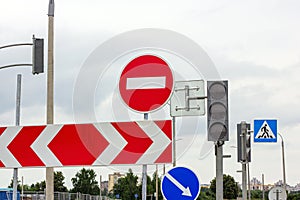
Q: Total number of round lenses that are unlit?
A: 3